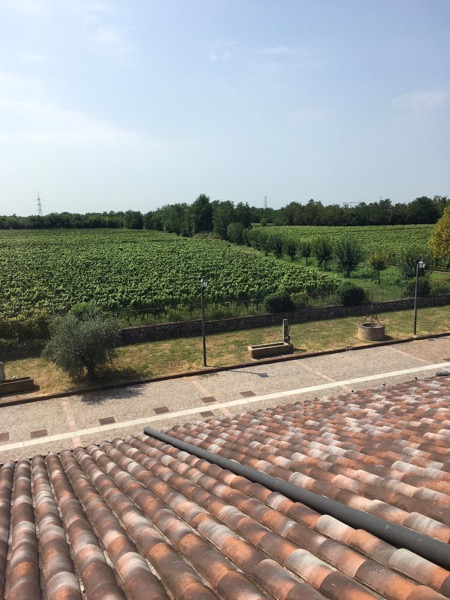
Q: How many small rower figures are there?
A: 0